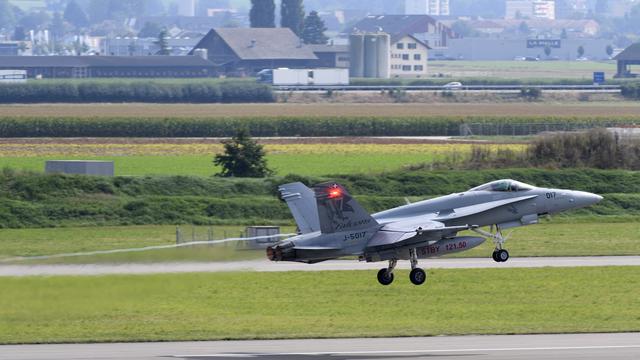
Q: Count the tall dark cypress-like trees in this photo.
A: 2